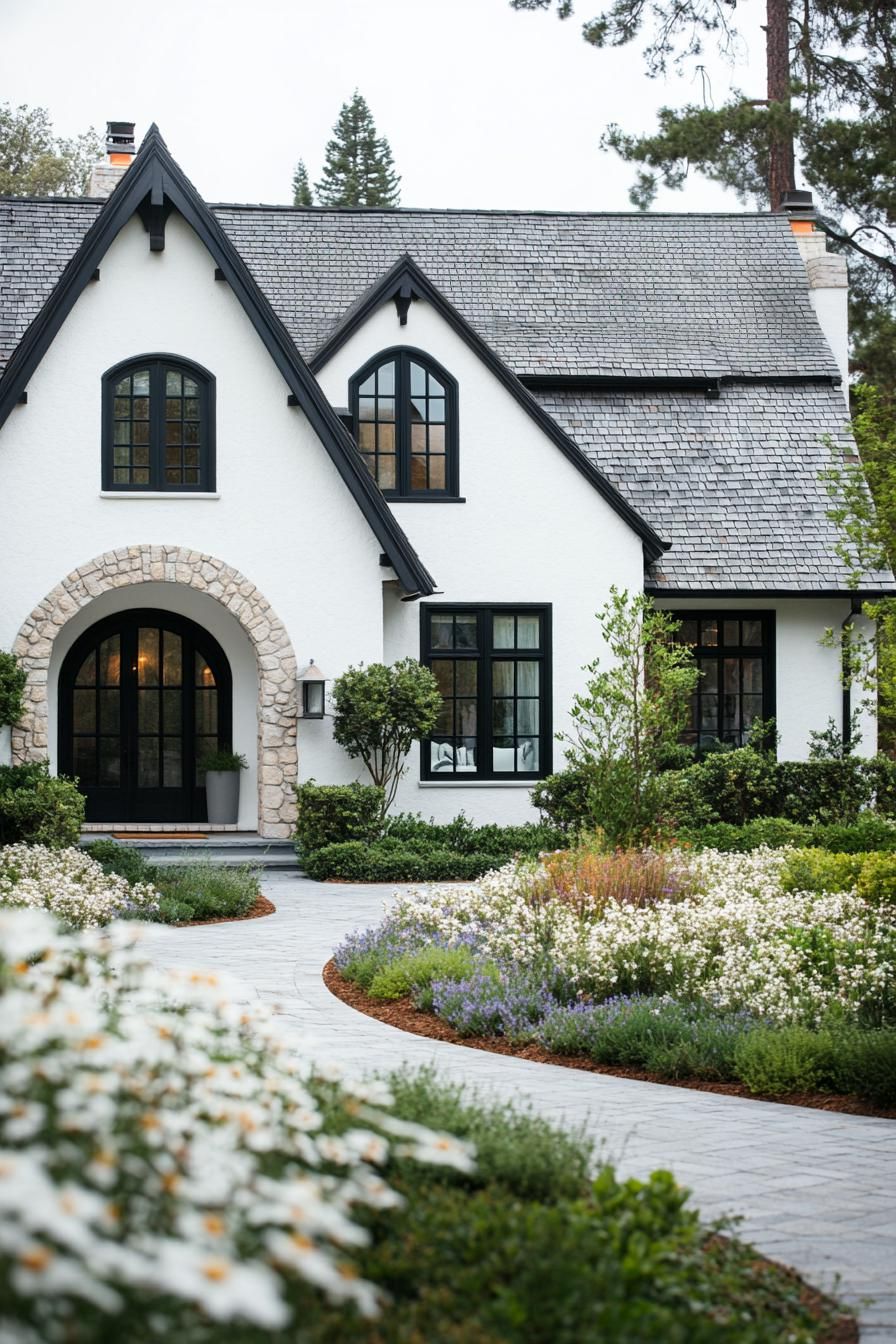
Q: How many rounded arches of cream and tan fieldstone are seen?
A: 1